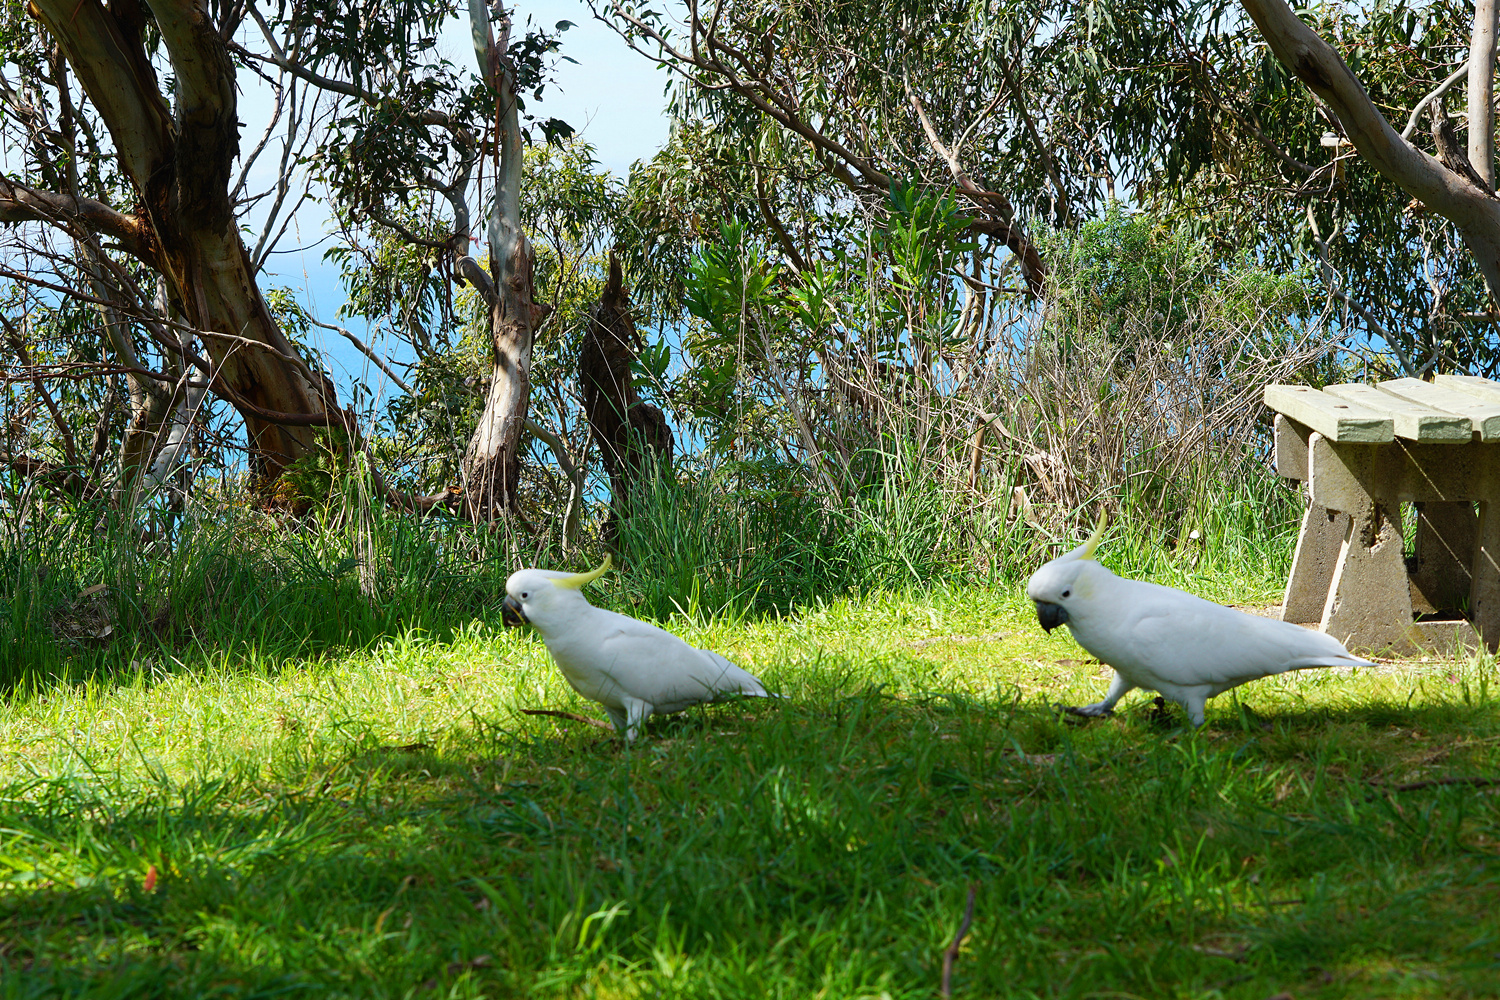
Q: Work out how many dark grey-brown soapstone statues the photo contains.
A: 0